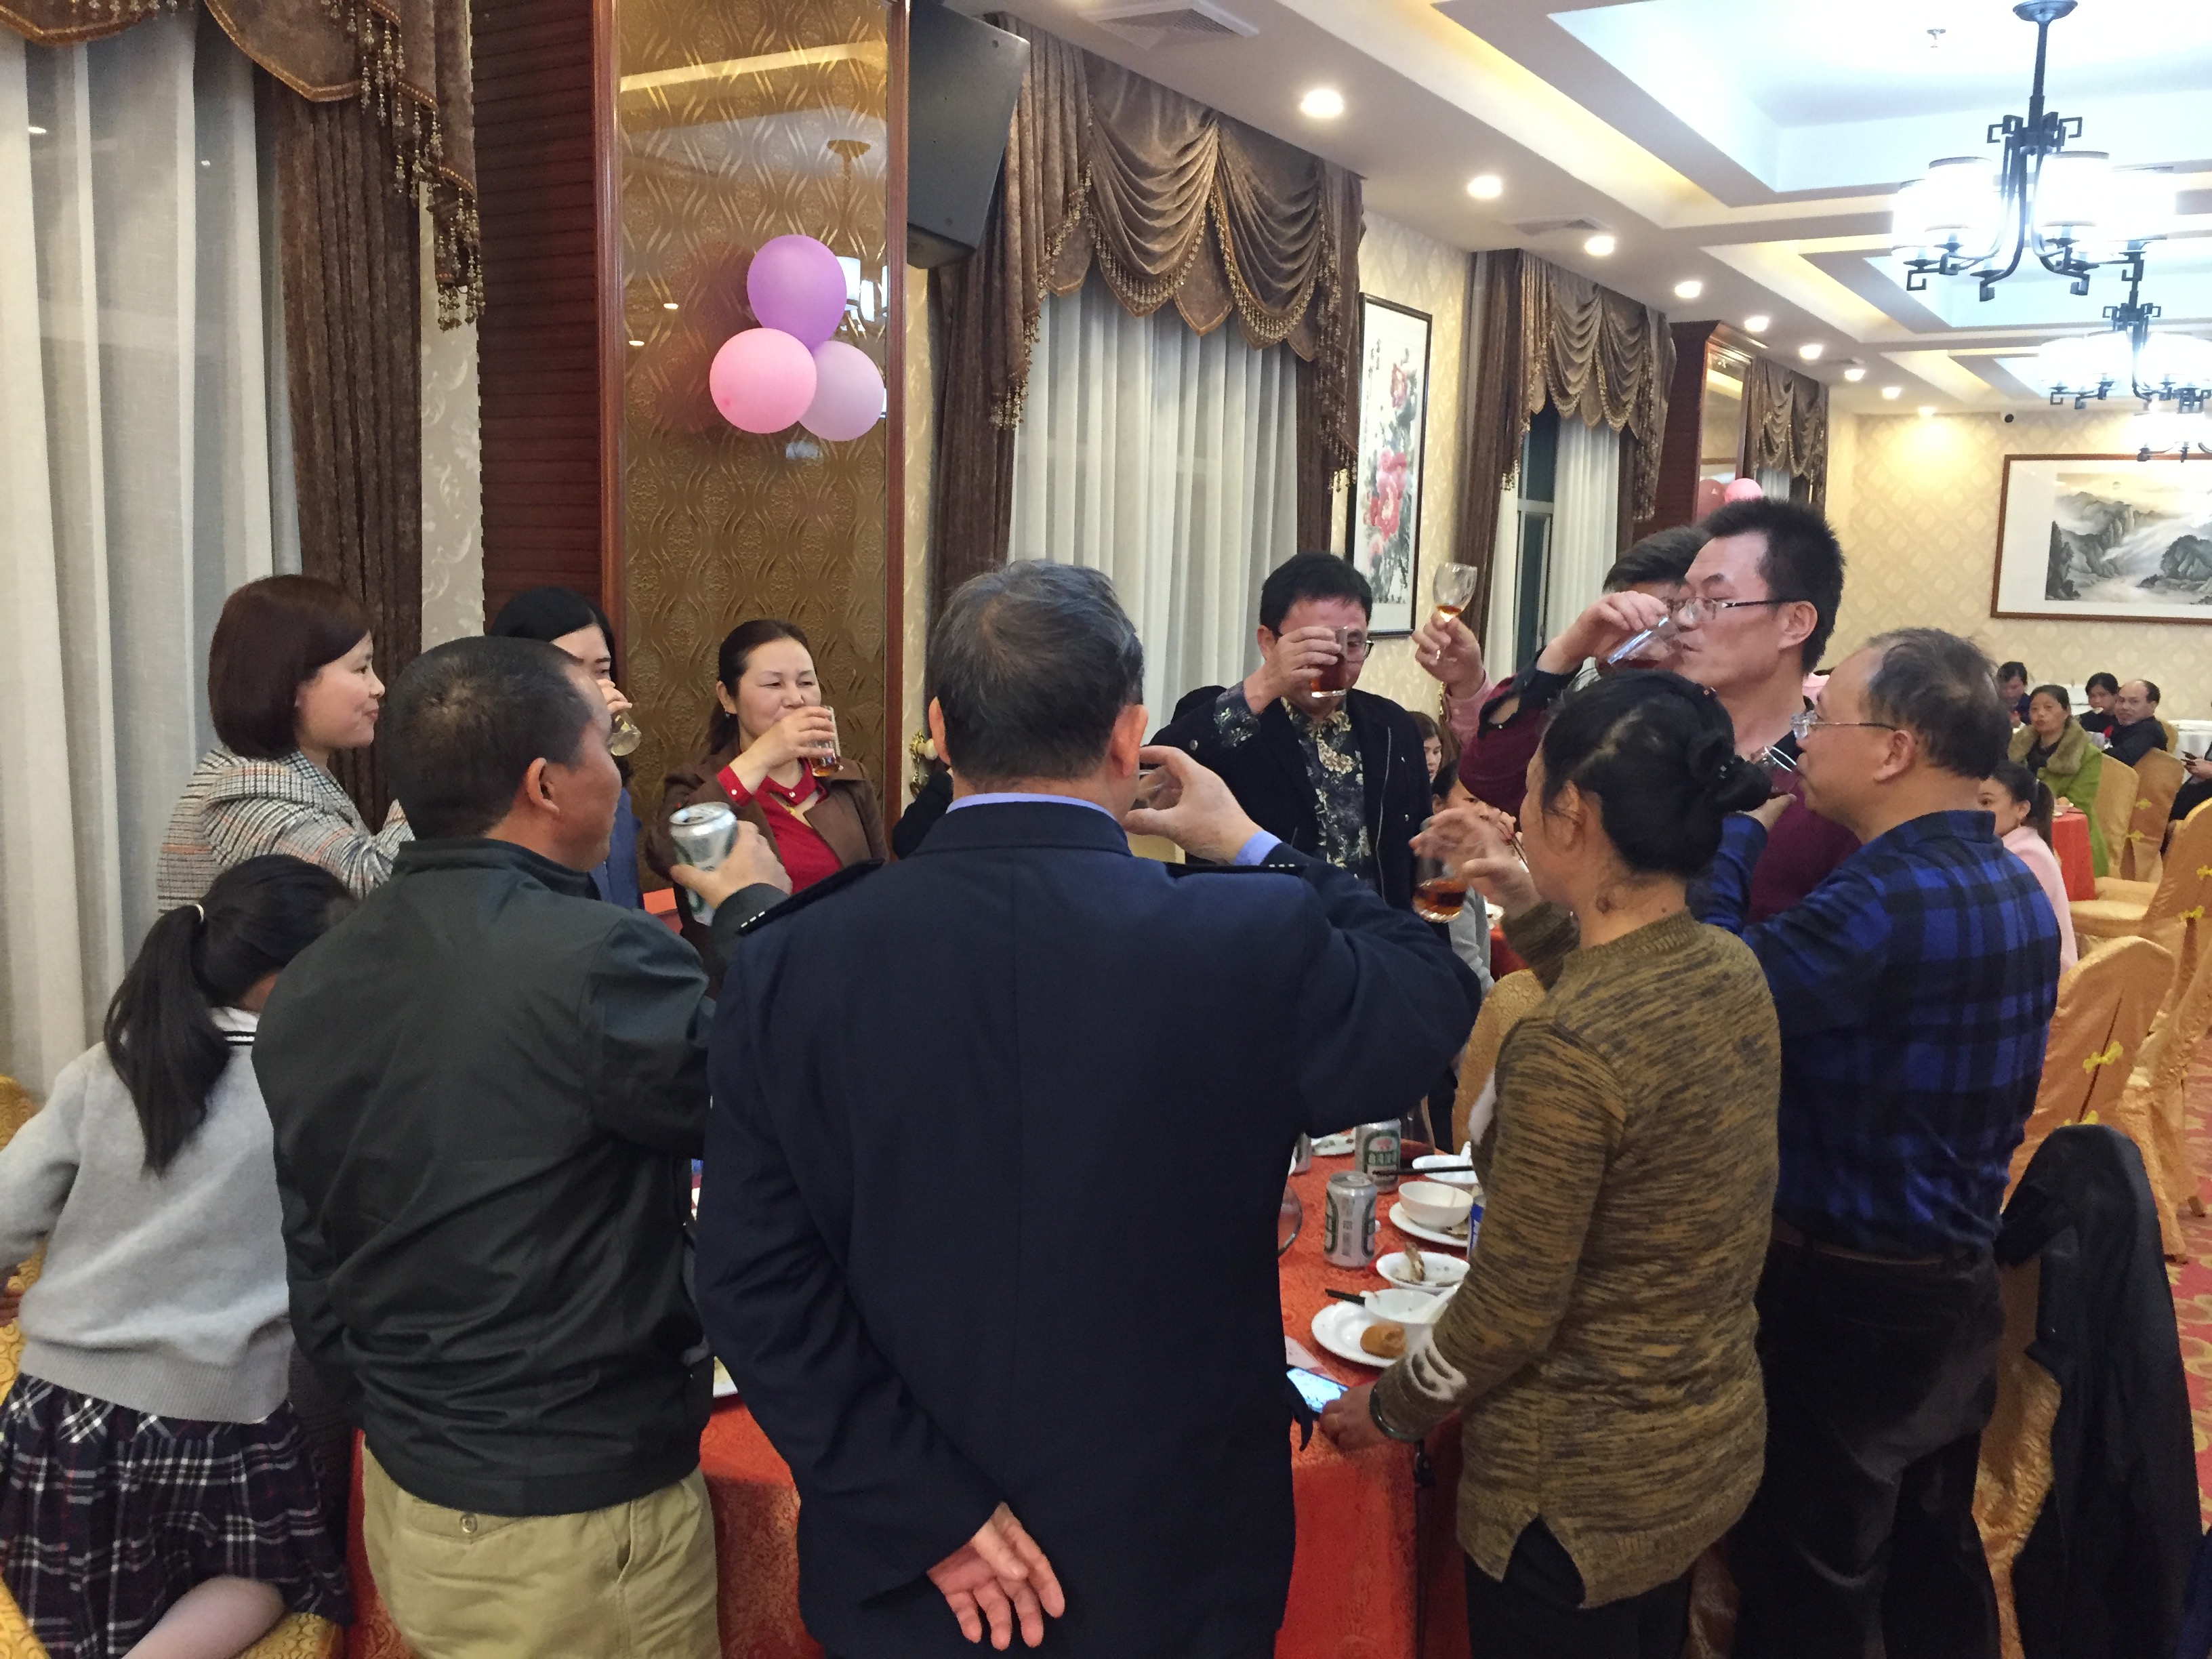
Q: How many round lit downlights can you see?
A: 9